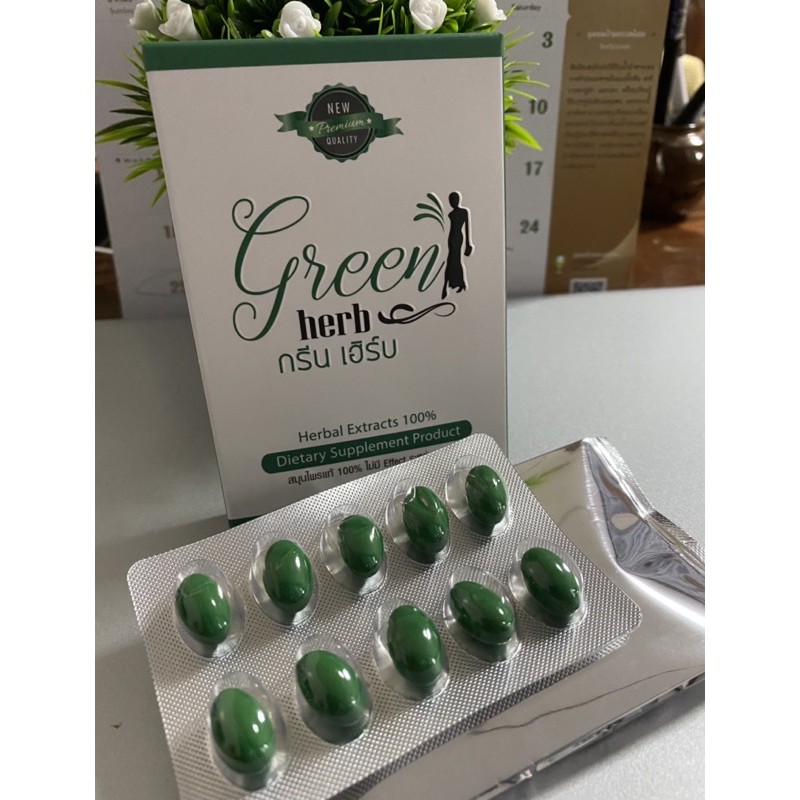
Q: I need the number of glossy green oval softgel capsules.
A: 10